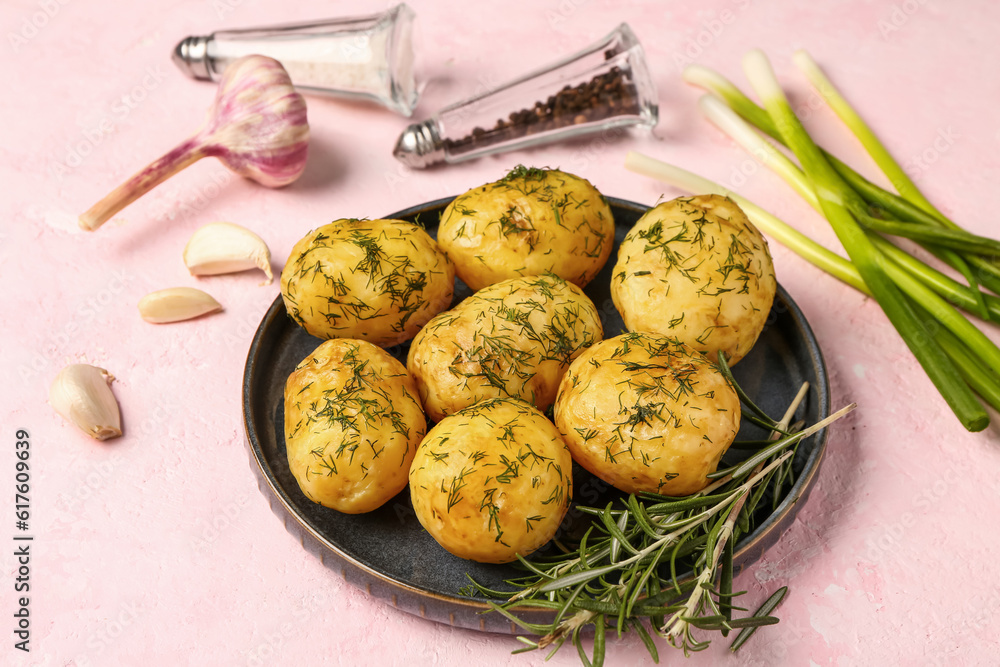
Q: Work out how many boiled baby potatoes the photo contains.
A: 7